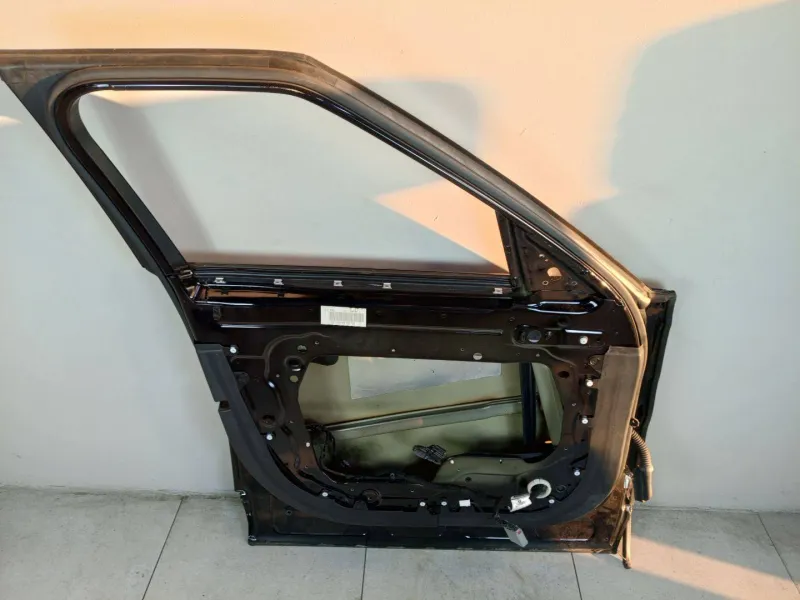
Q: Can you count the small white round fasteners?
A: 10